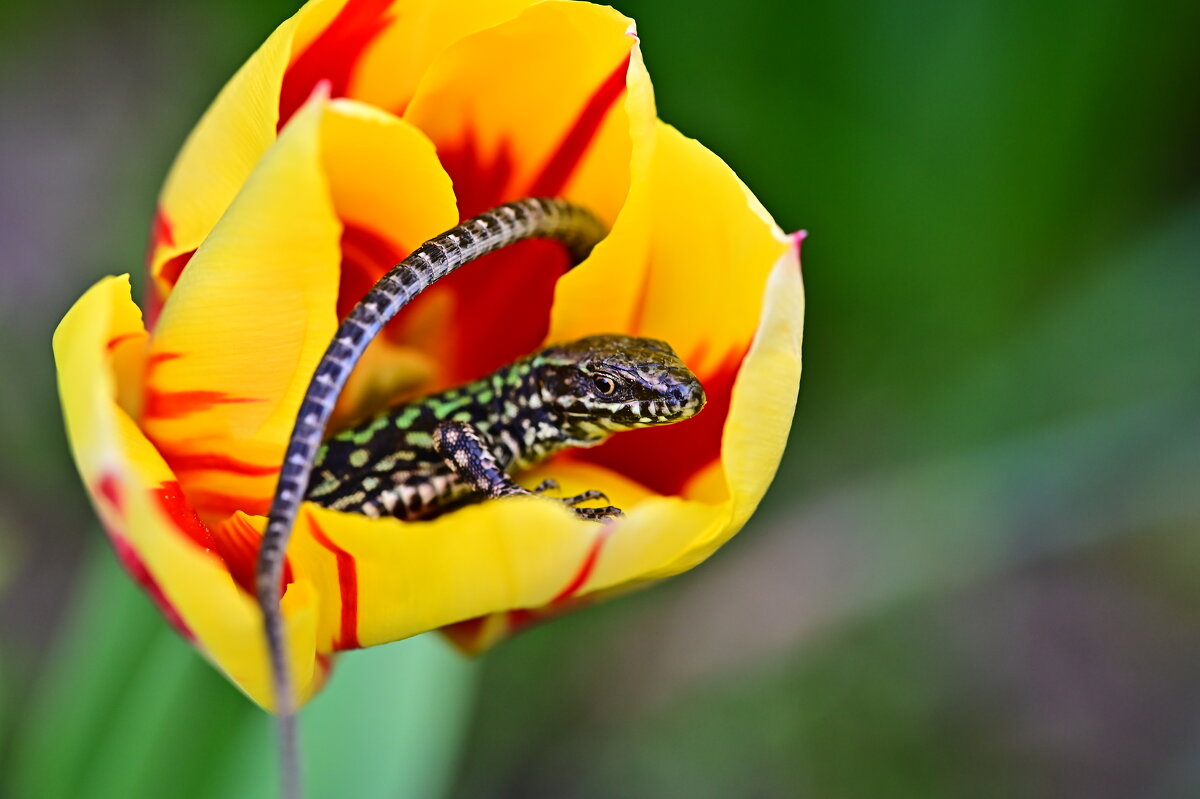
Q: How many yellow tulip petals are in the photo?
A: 6